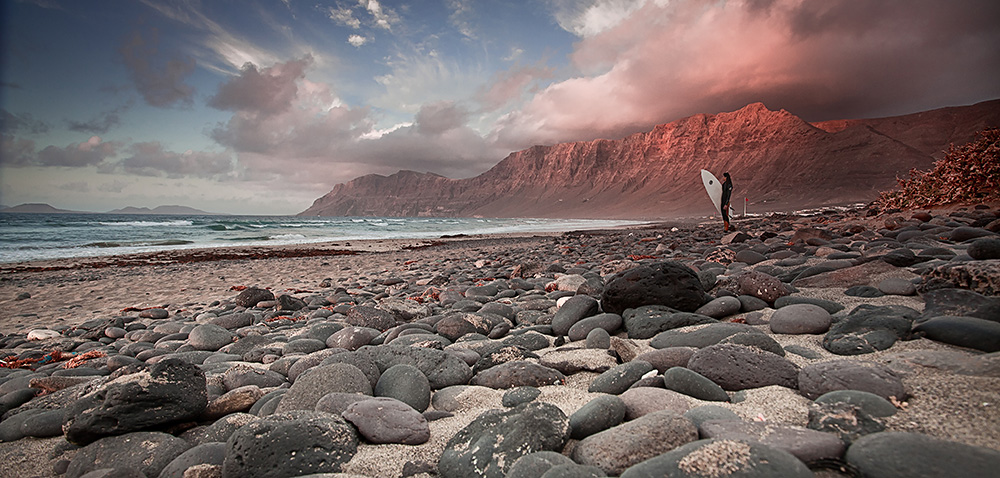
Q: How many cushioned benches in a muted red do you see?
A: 0